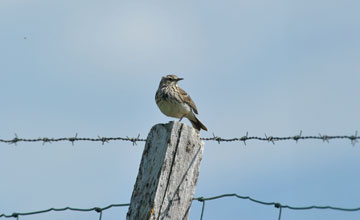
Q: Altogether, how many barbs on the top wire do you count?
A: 11